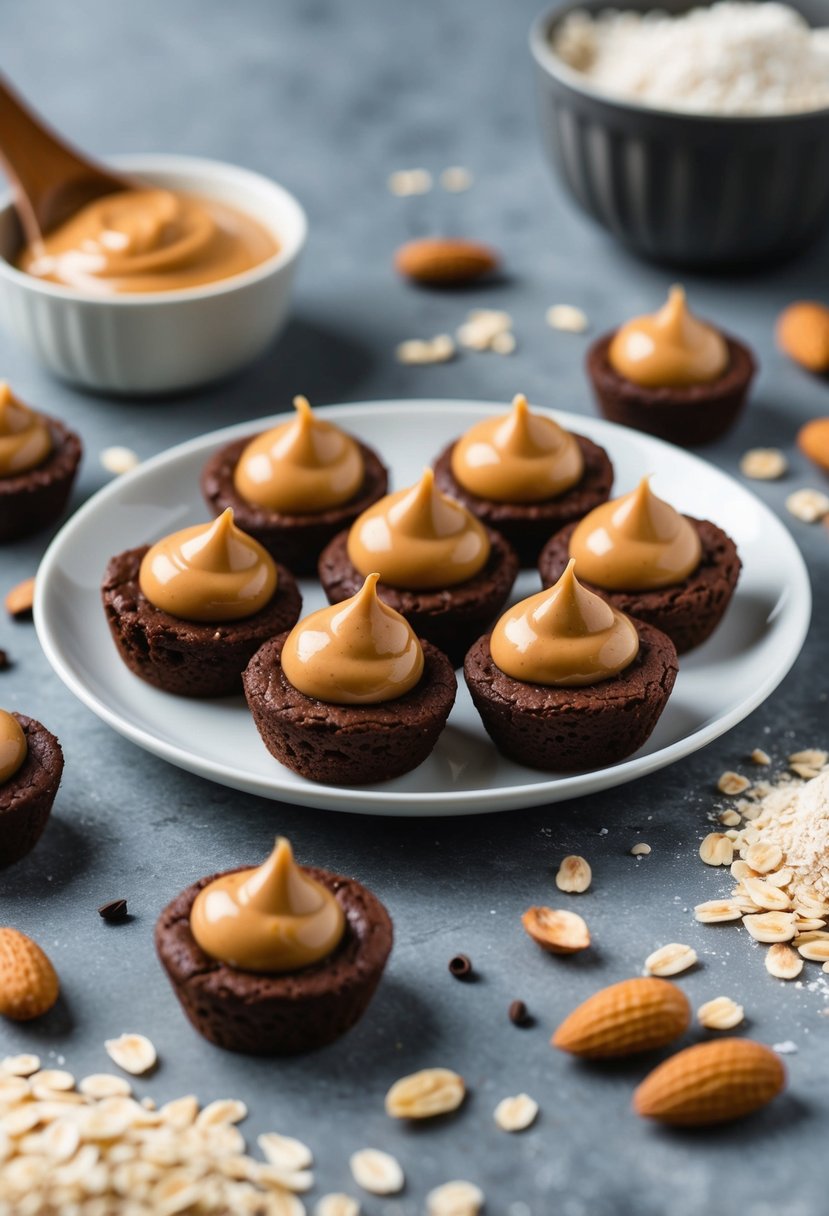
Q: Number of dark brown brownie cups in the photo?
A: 11